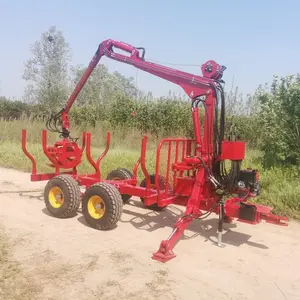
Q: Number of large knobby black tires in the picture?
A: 4